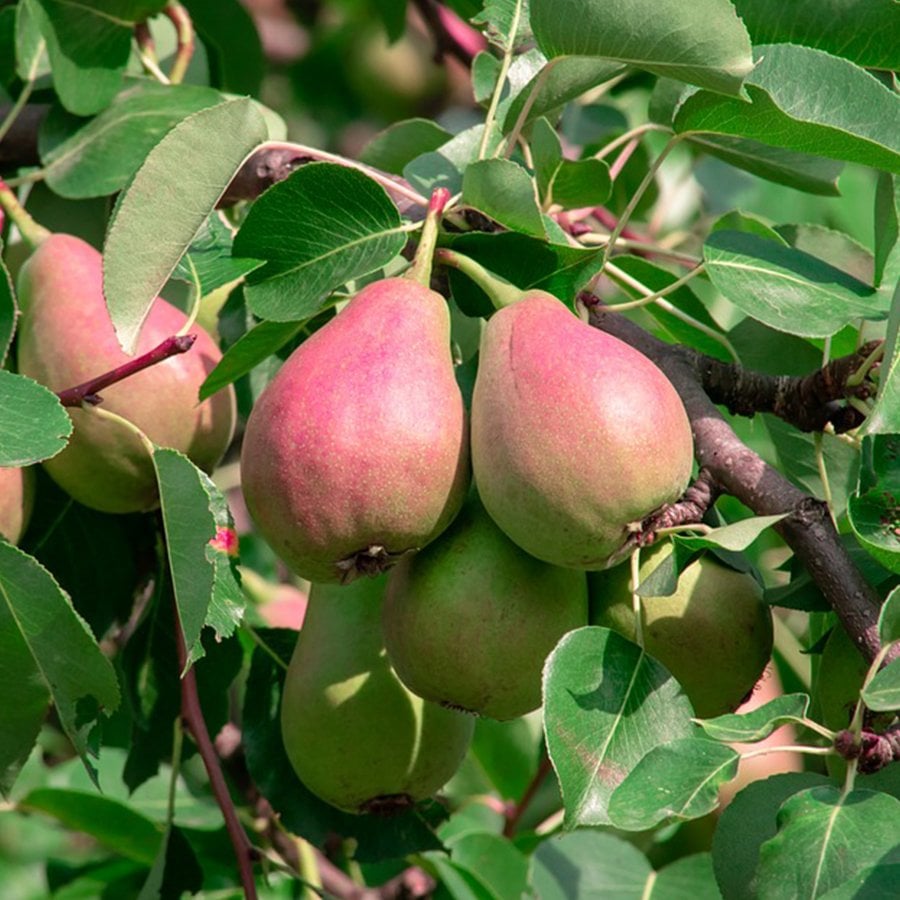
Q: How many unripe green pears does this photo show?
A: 3